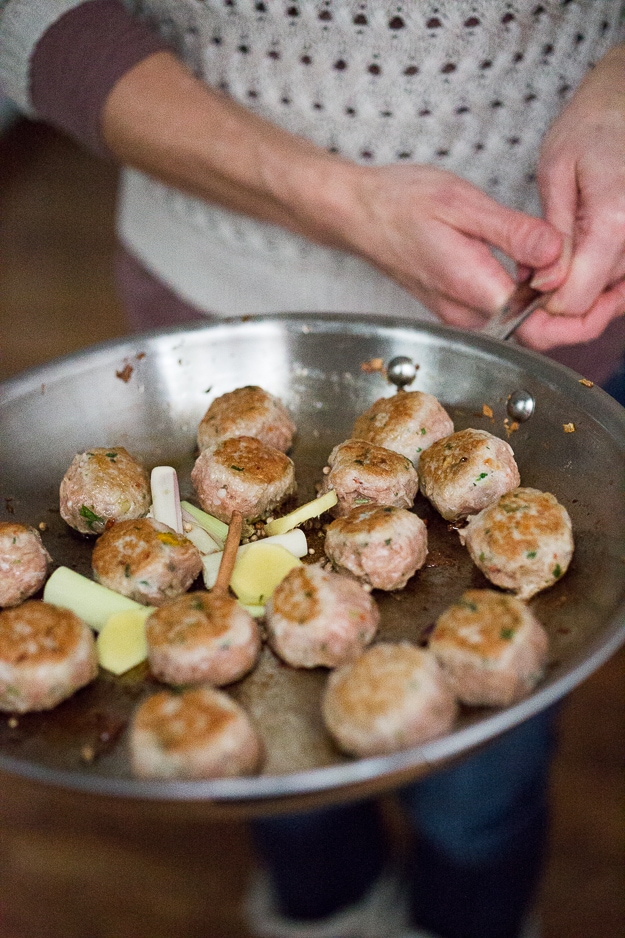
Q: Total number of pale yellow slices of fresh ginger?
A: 3